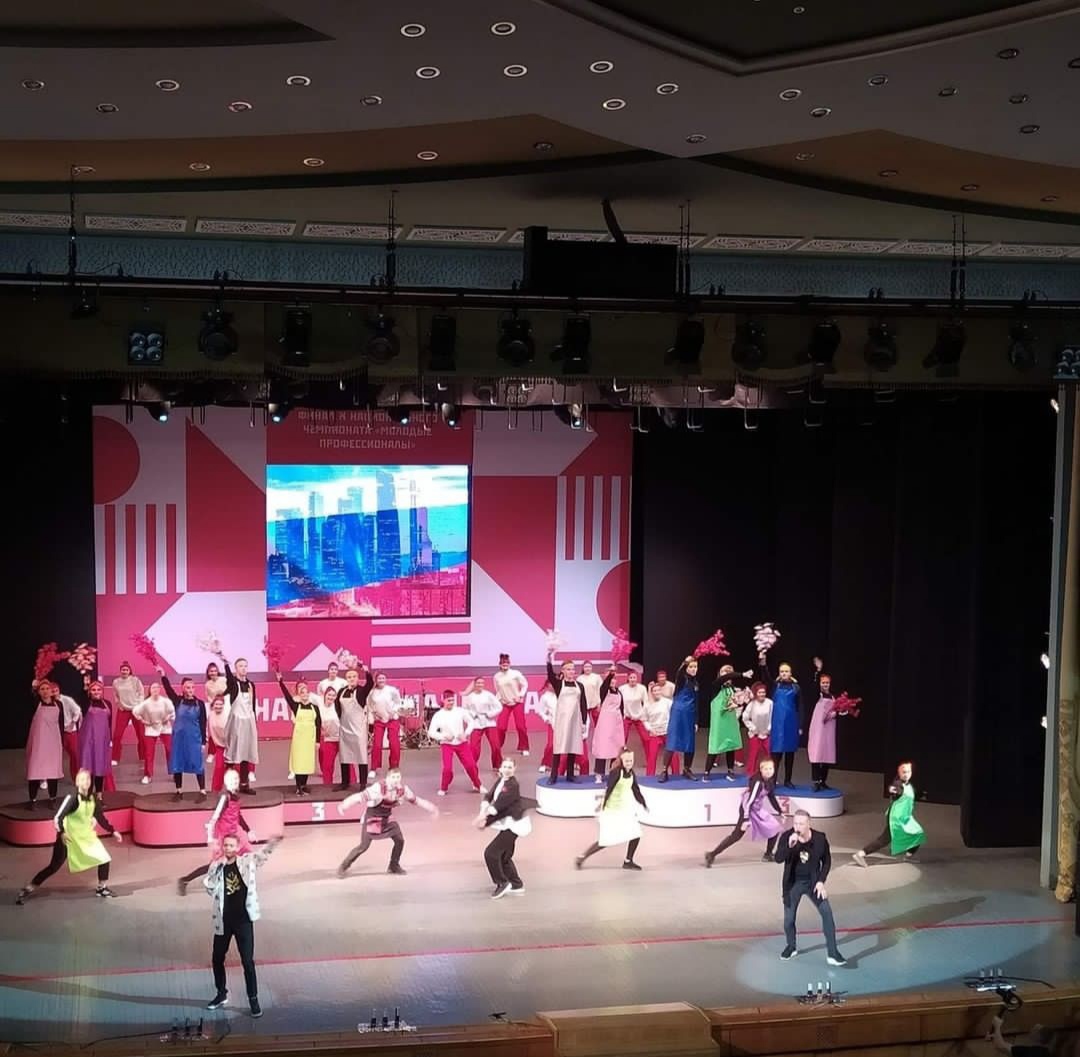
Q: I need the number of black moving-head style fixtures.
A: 12